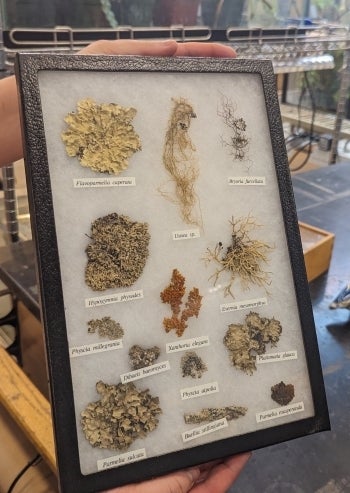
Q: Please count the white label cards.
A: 13